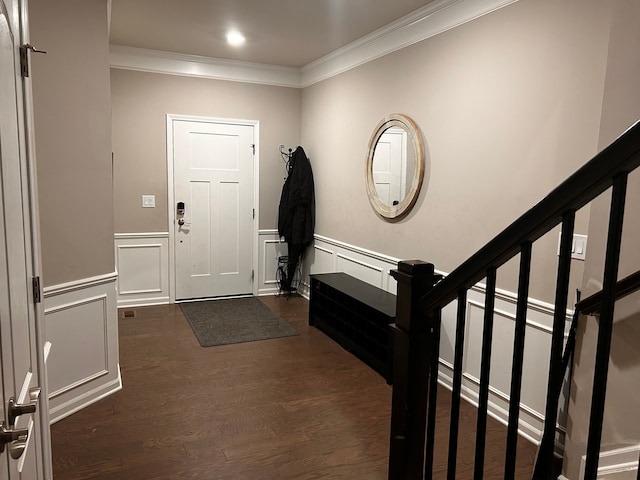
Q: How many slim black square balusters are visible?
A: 6